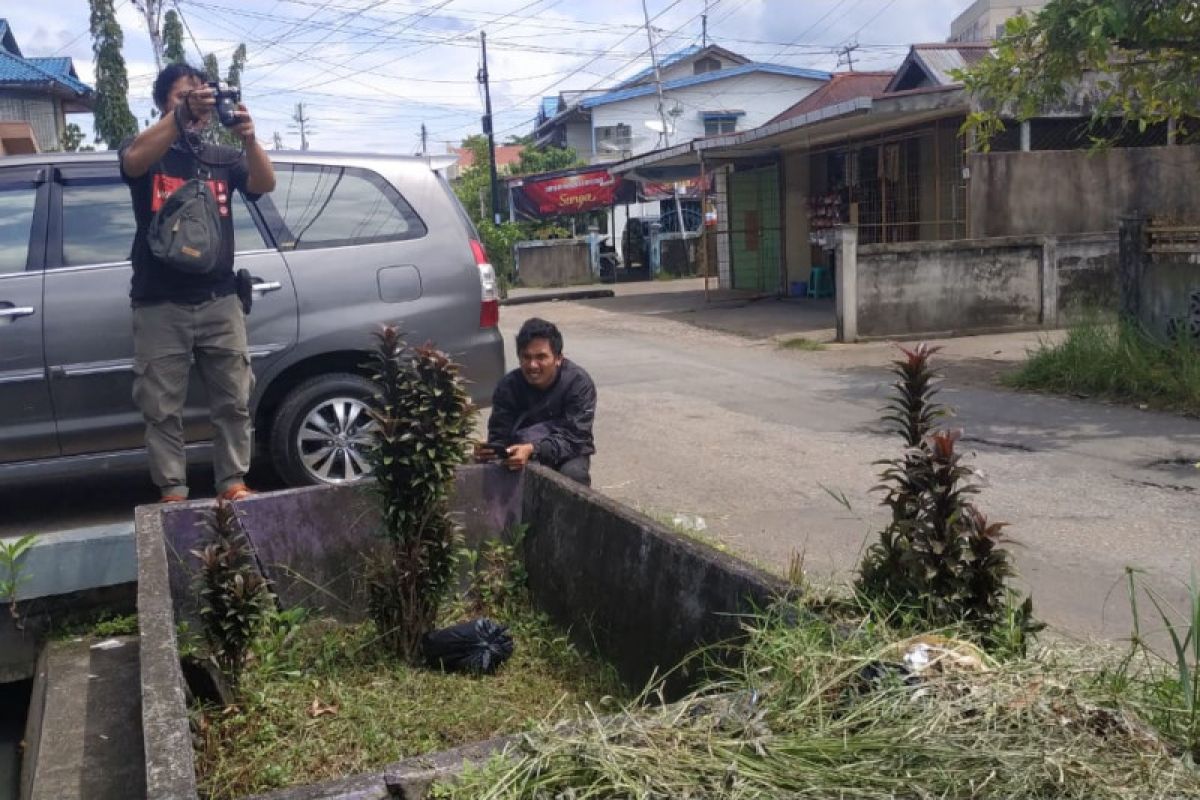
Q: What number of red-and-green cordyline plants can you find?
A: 3